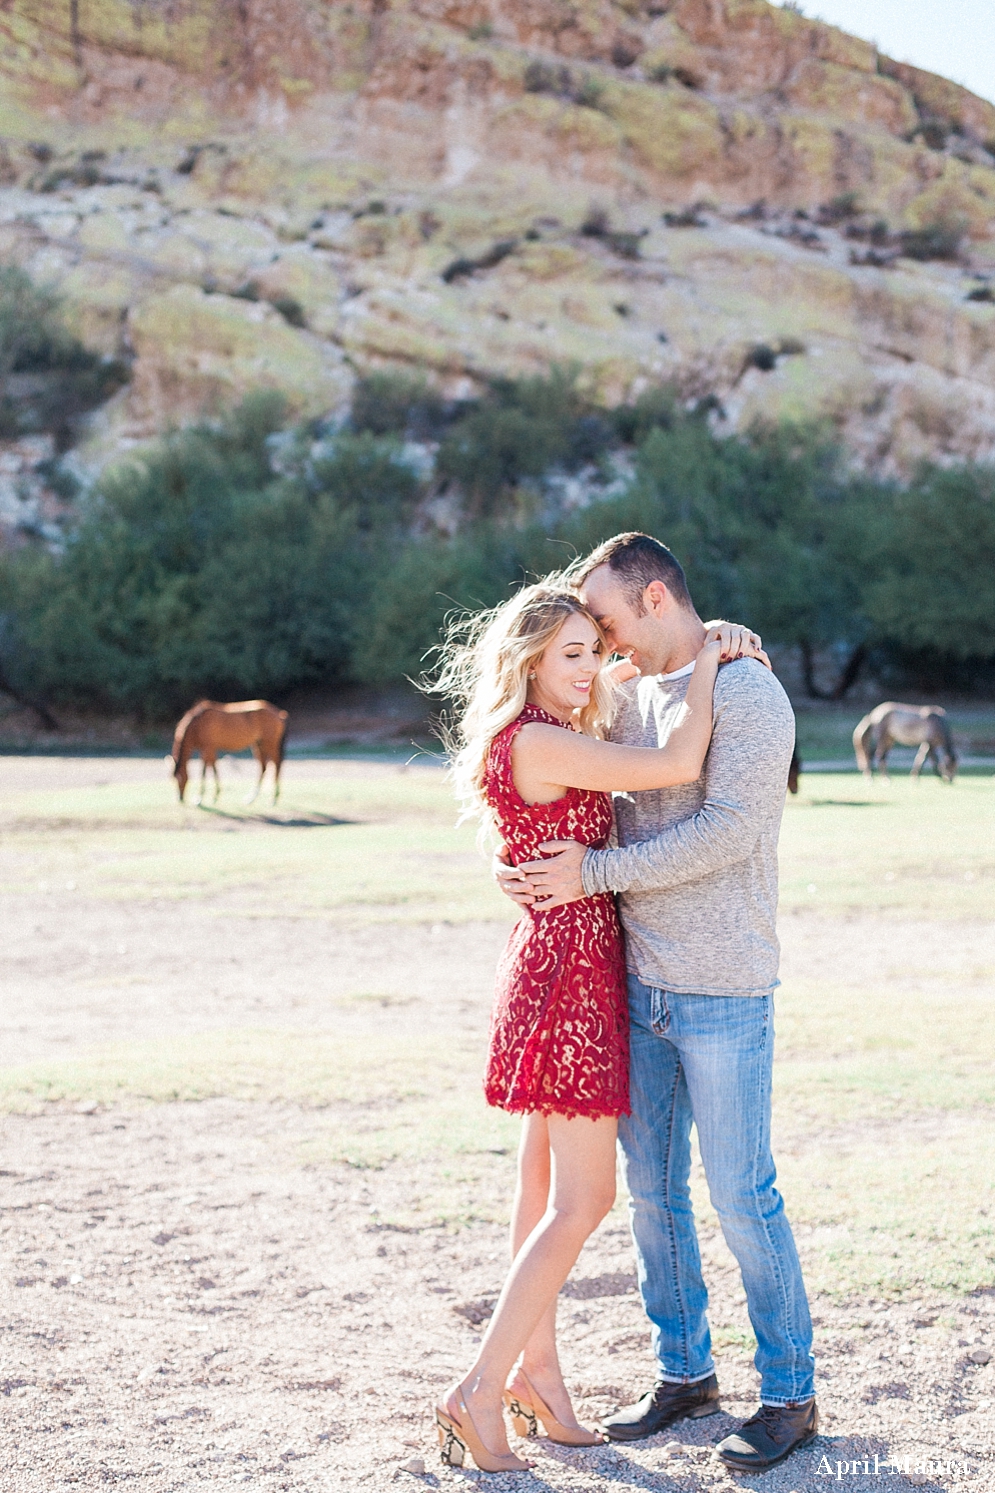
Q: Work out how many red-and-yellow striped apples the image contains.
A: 0